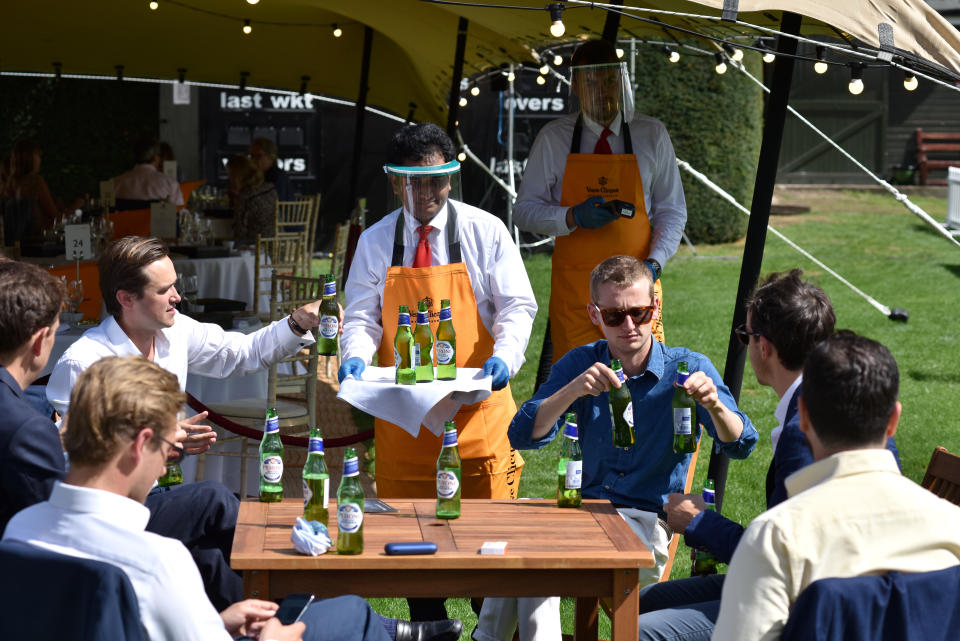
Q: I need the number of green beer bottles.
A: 13